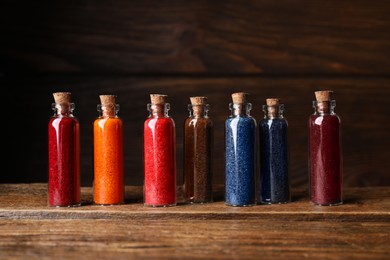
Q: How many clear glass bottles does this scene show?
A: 7